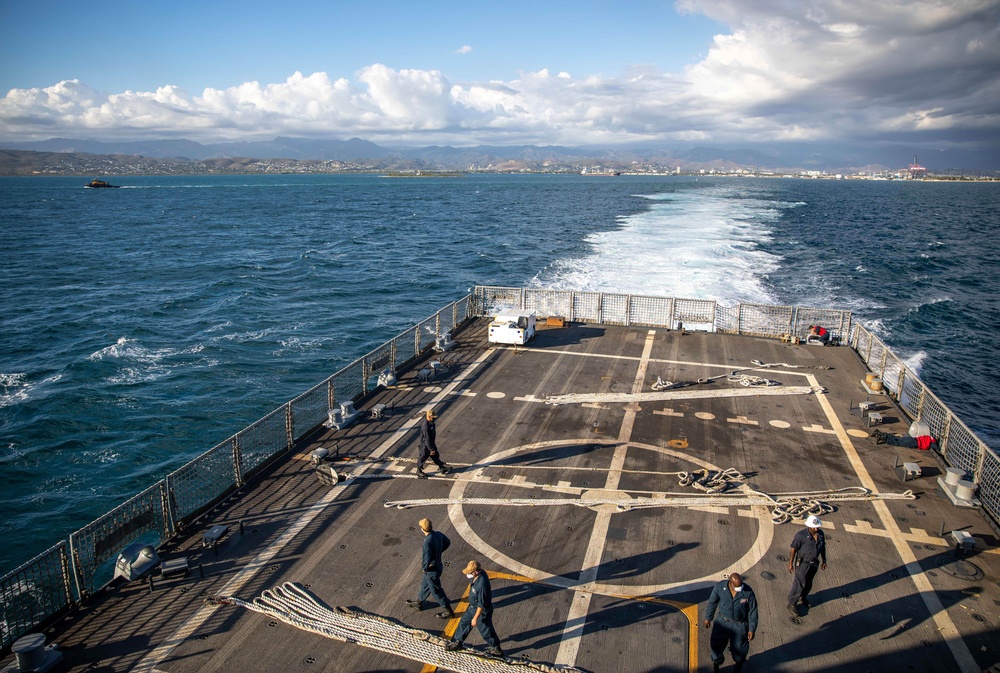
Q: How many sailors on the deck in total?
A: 7